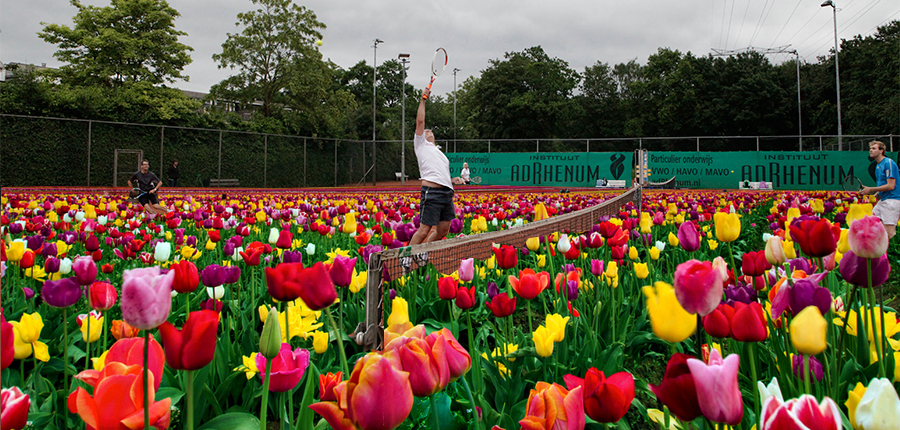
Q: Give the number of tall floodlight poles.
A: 5